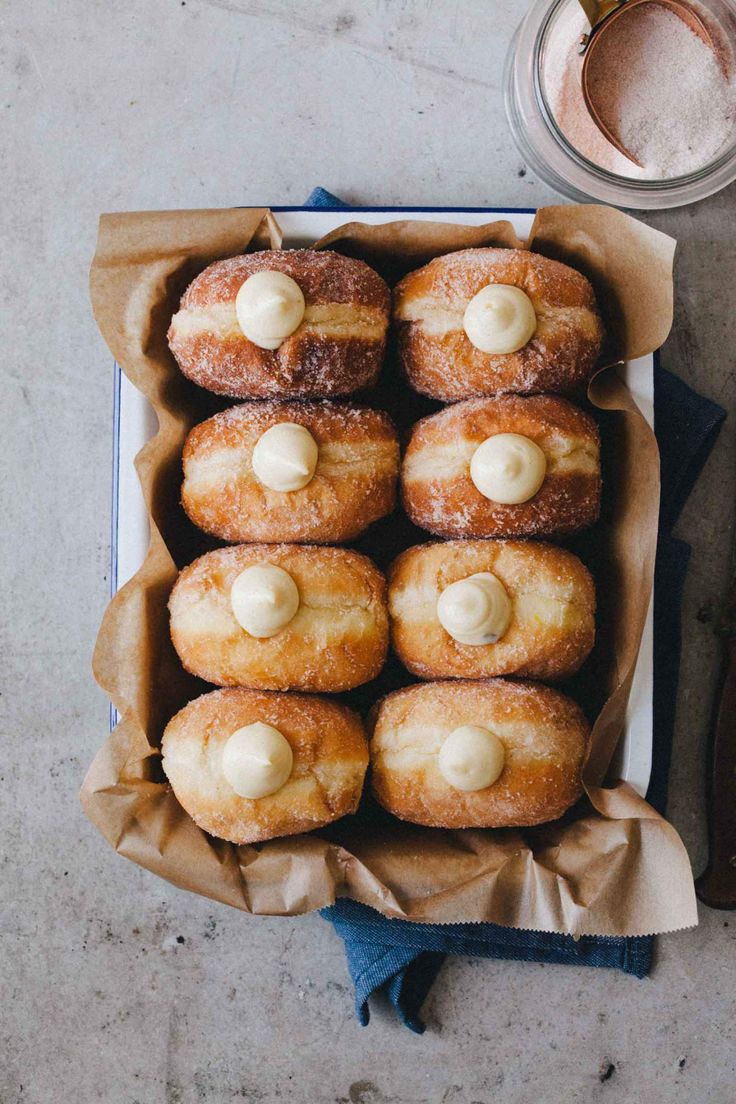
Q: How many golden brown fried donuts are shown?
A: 8